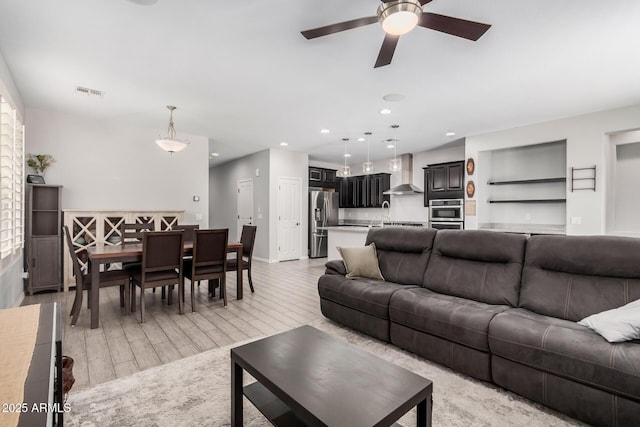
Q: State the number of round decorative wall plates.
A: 2